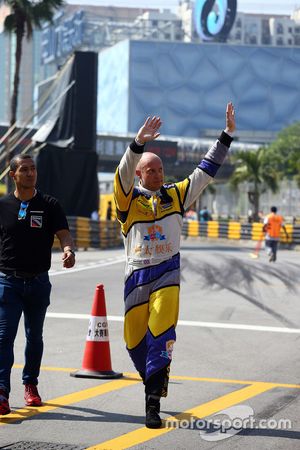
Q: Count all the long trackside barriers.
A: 2